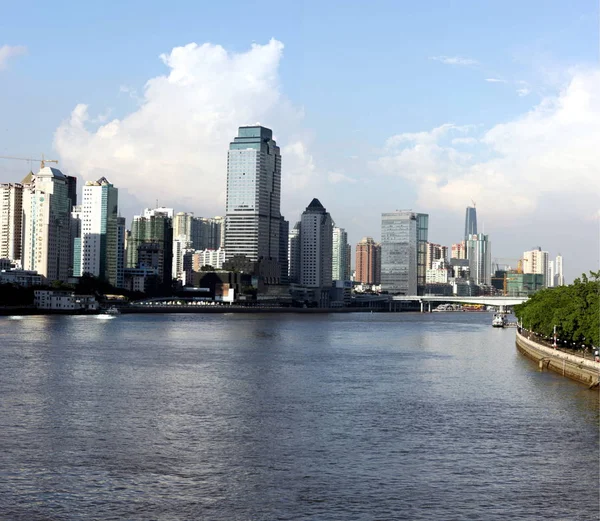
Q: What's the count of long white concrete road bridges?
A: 1